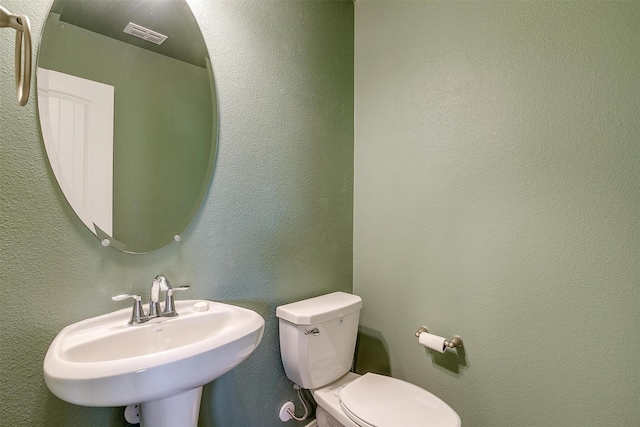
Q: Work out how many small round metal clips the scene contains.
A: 2